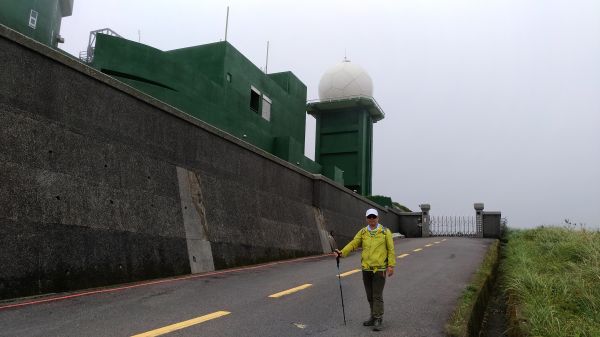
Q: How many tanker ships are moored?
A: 0